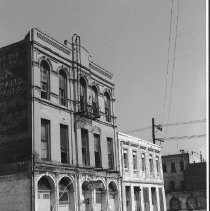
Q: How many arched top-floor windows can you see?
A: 5